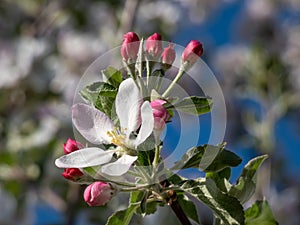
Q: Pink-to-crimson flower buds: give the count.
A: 8